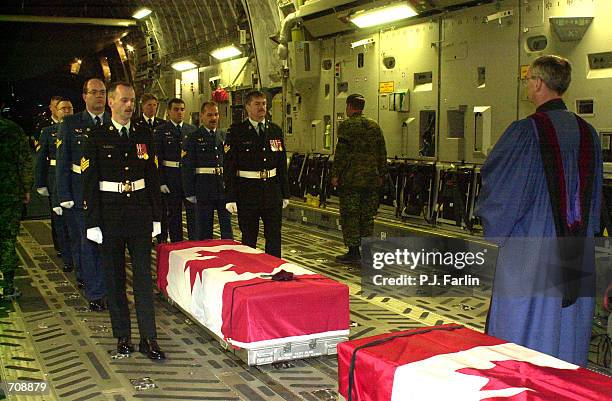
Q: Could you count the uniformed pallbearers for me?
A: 8